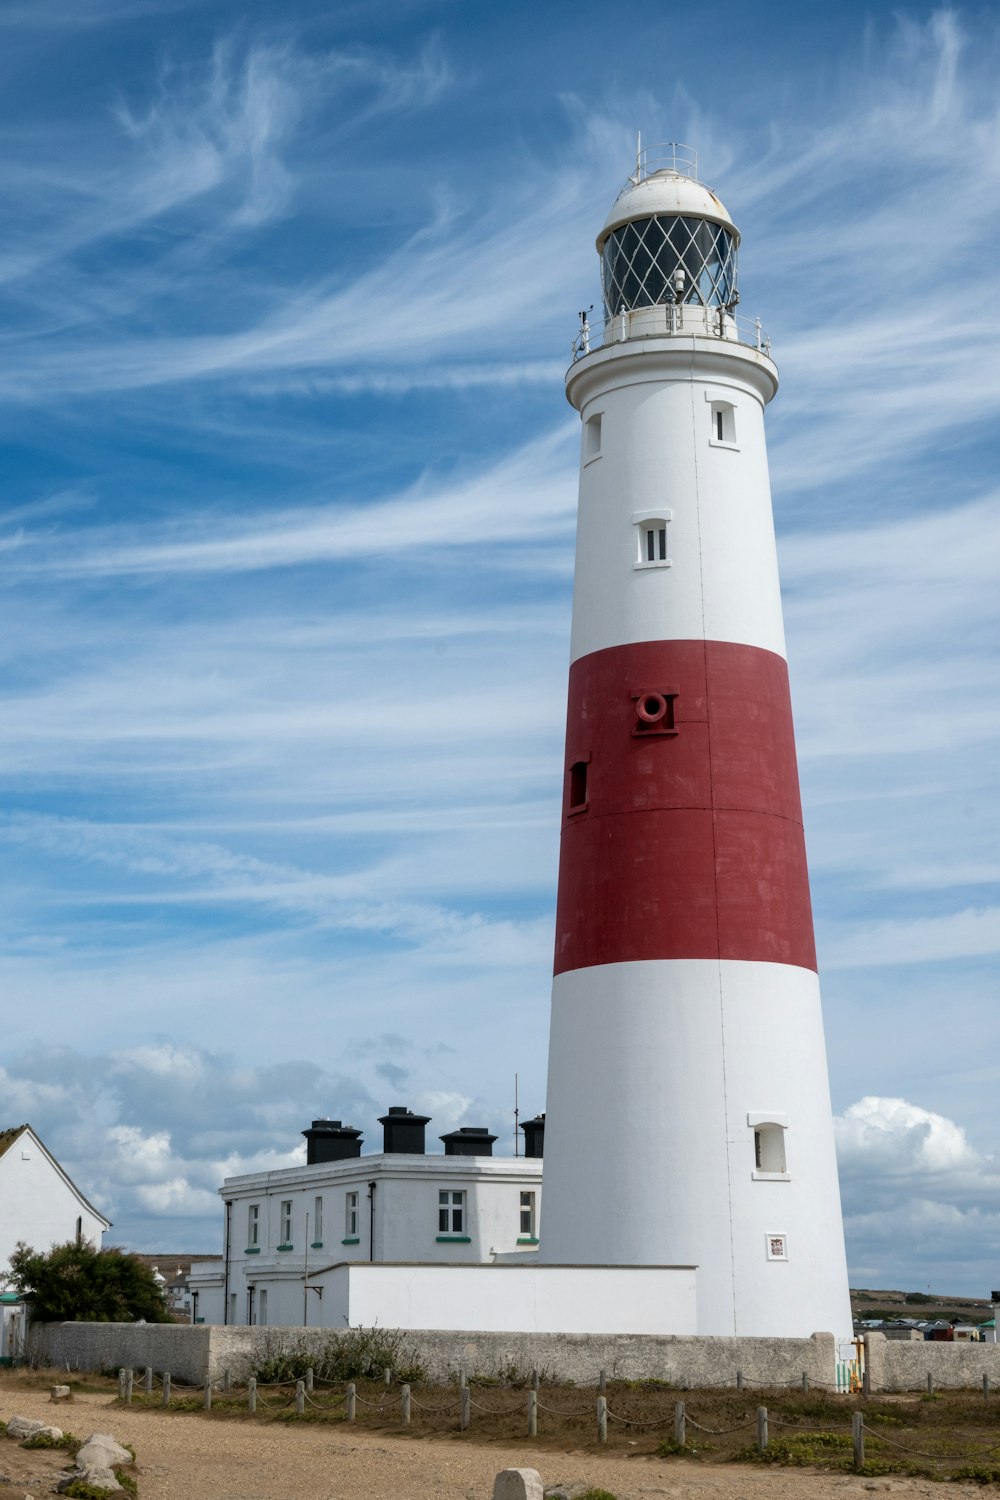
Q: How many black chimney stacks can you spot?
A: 4